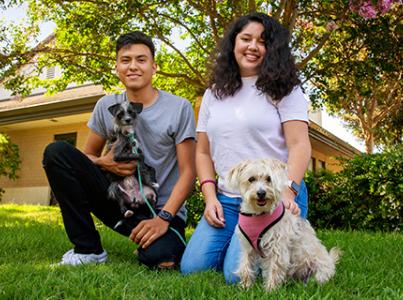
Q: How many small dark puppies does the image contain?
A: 1